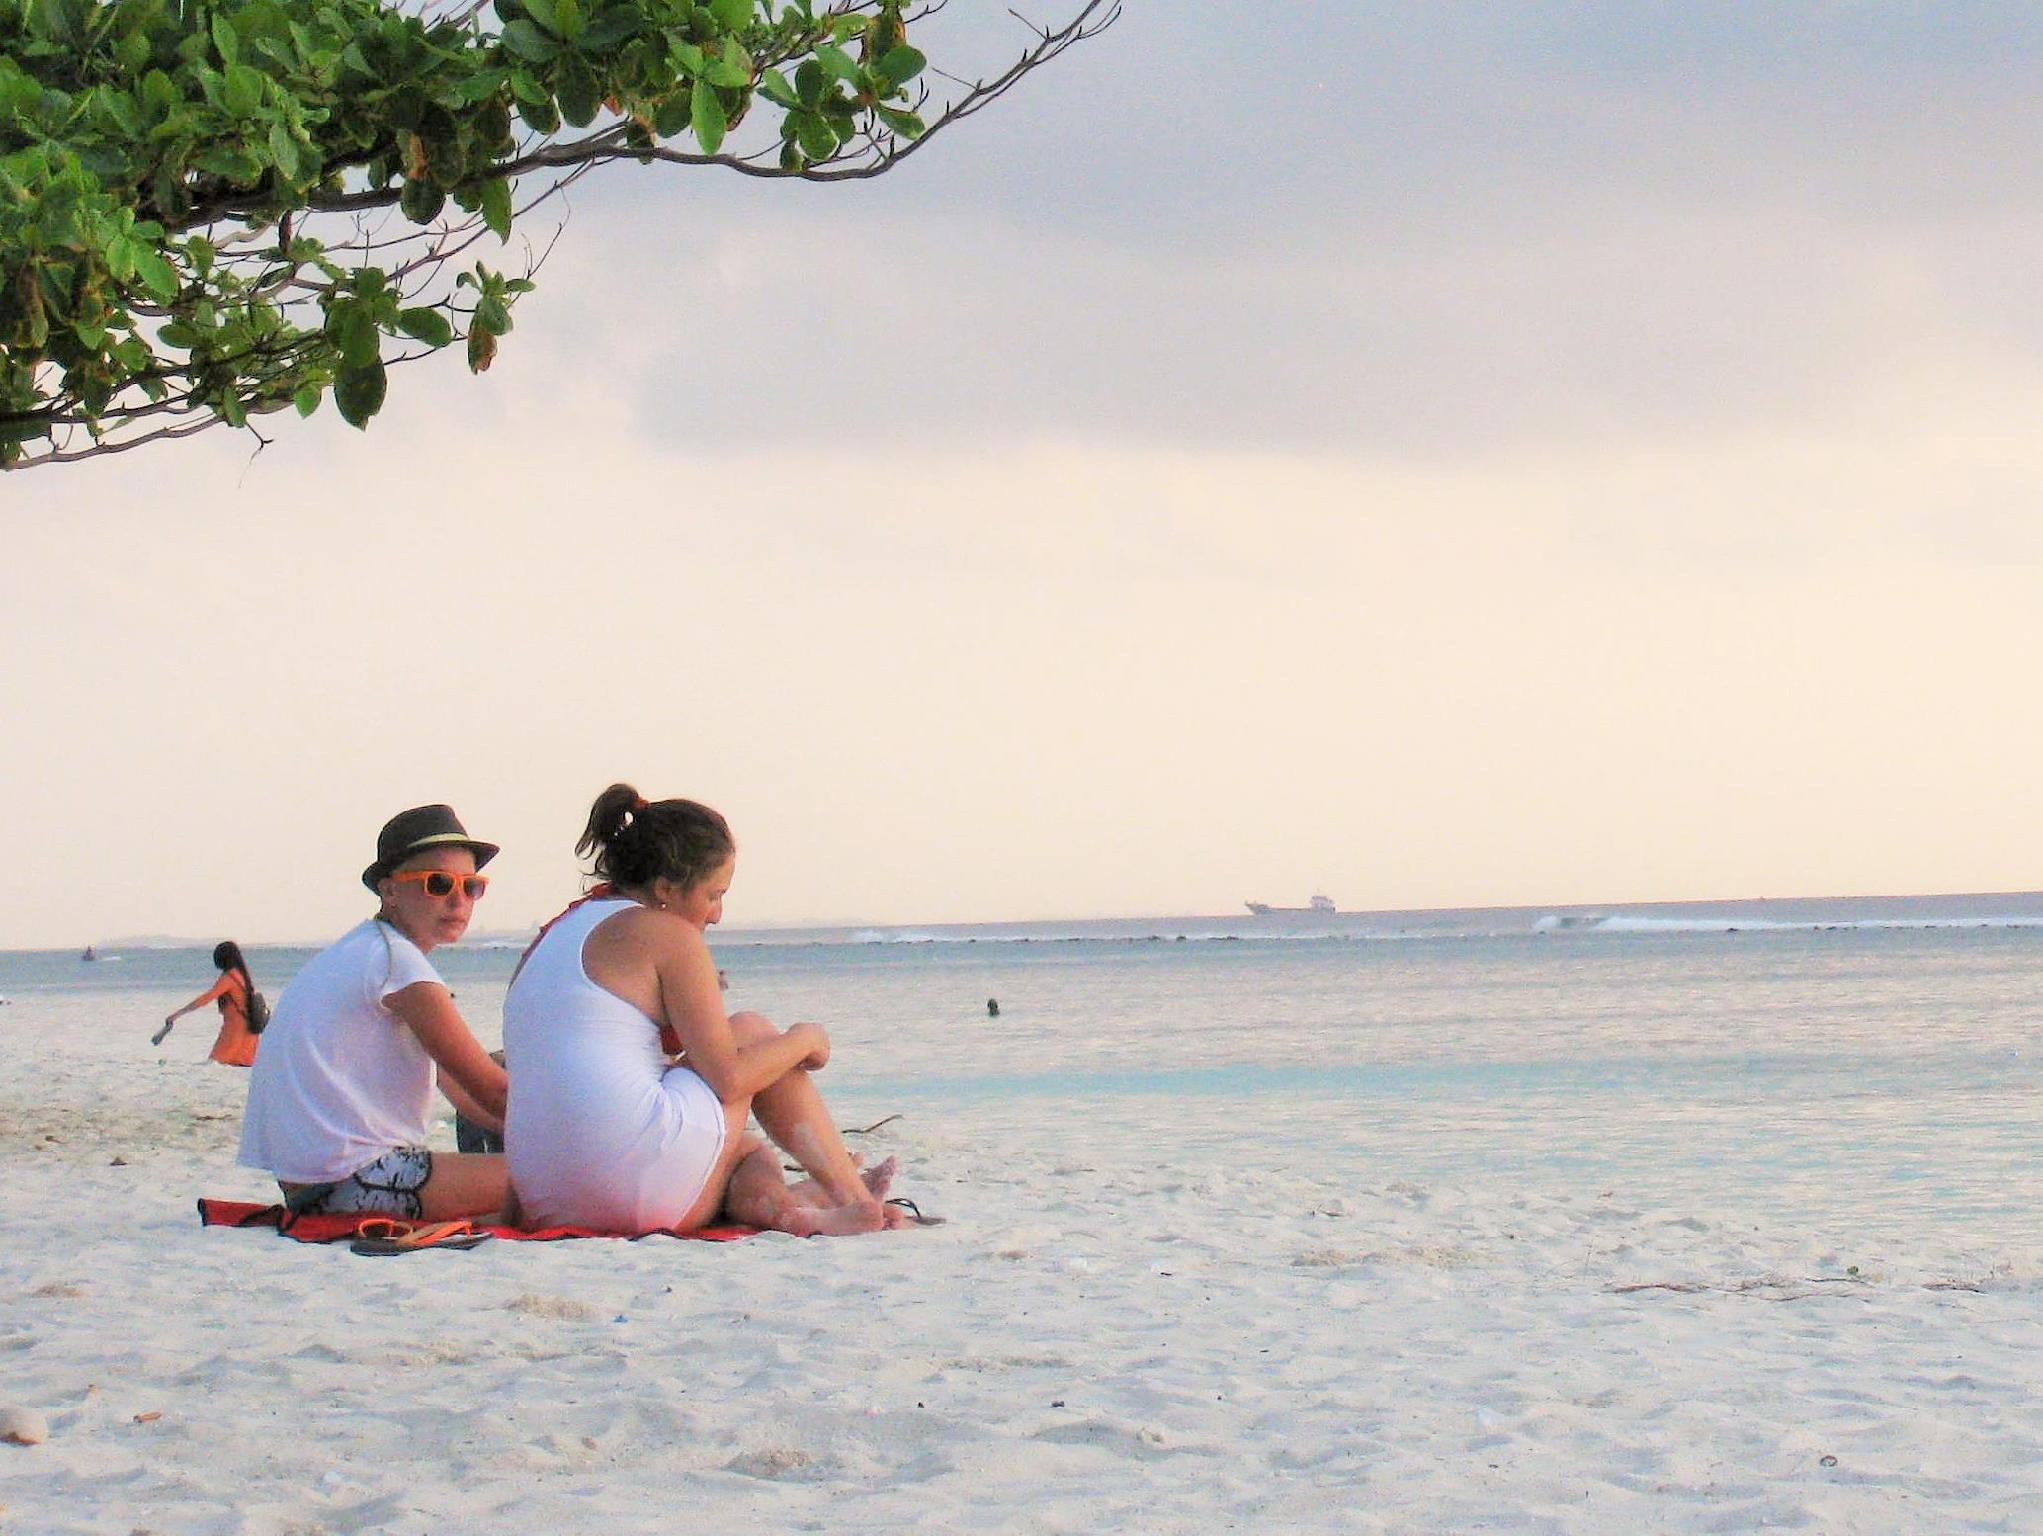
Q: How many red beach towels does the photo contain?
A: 1